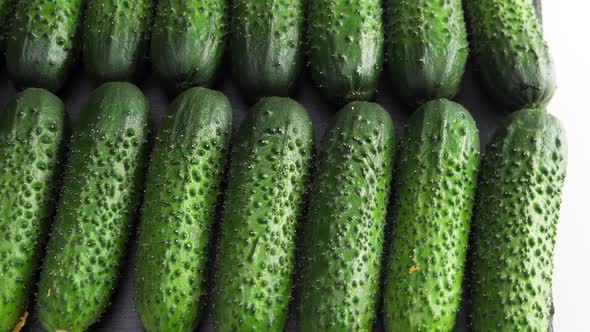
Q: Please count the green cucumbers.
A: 14